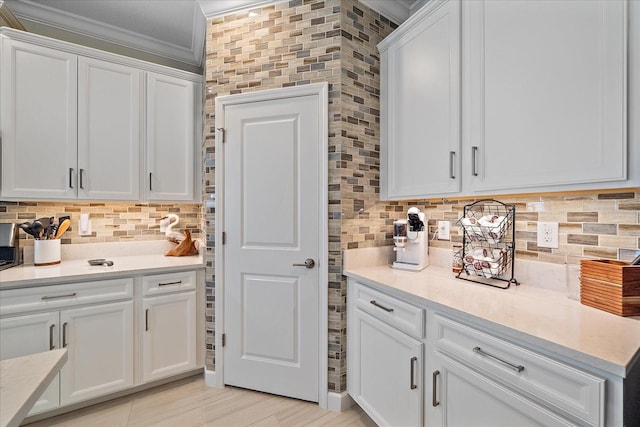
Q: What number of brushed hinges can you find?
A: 3